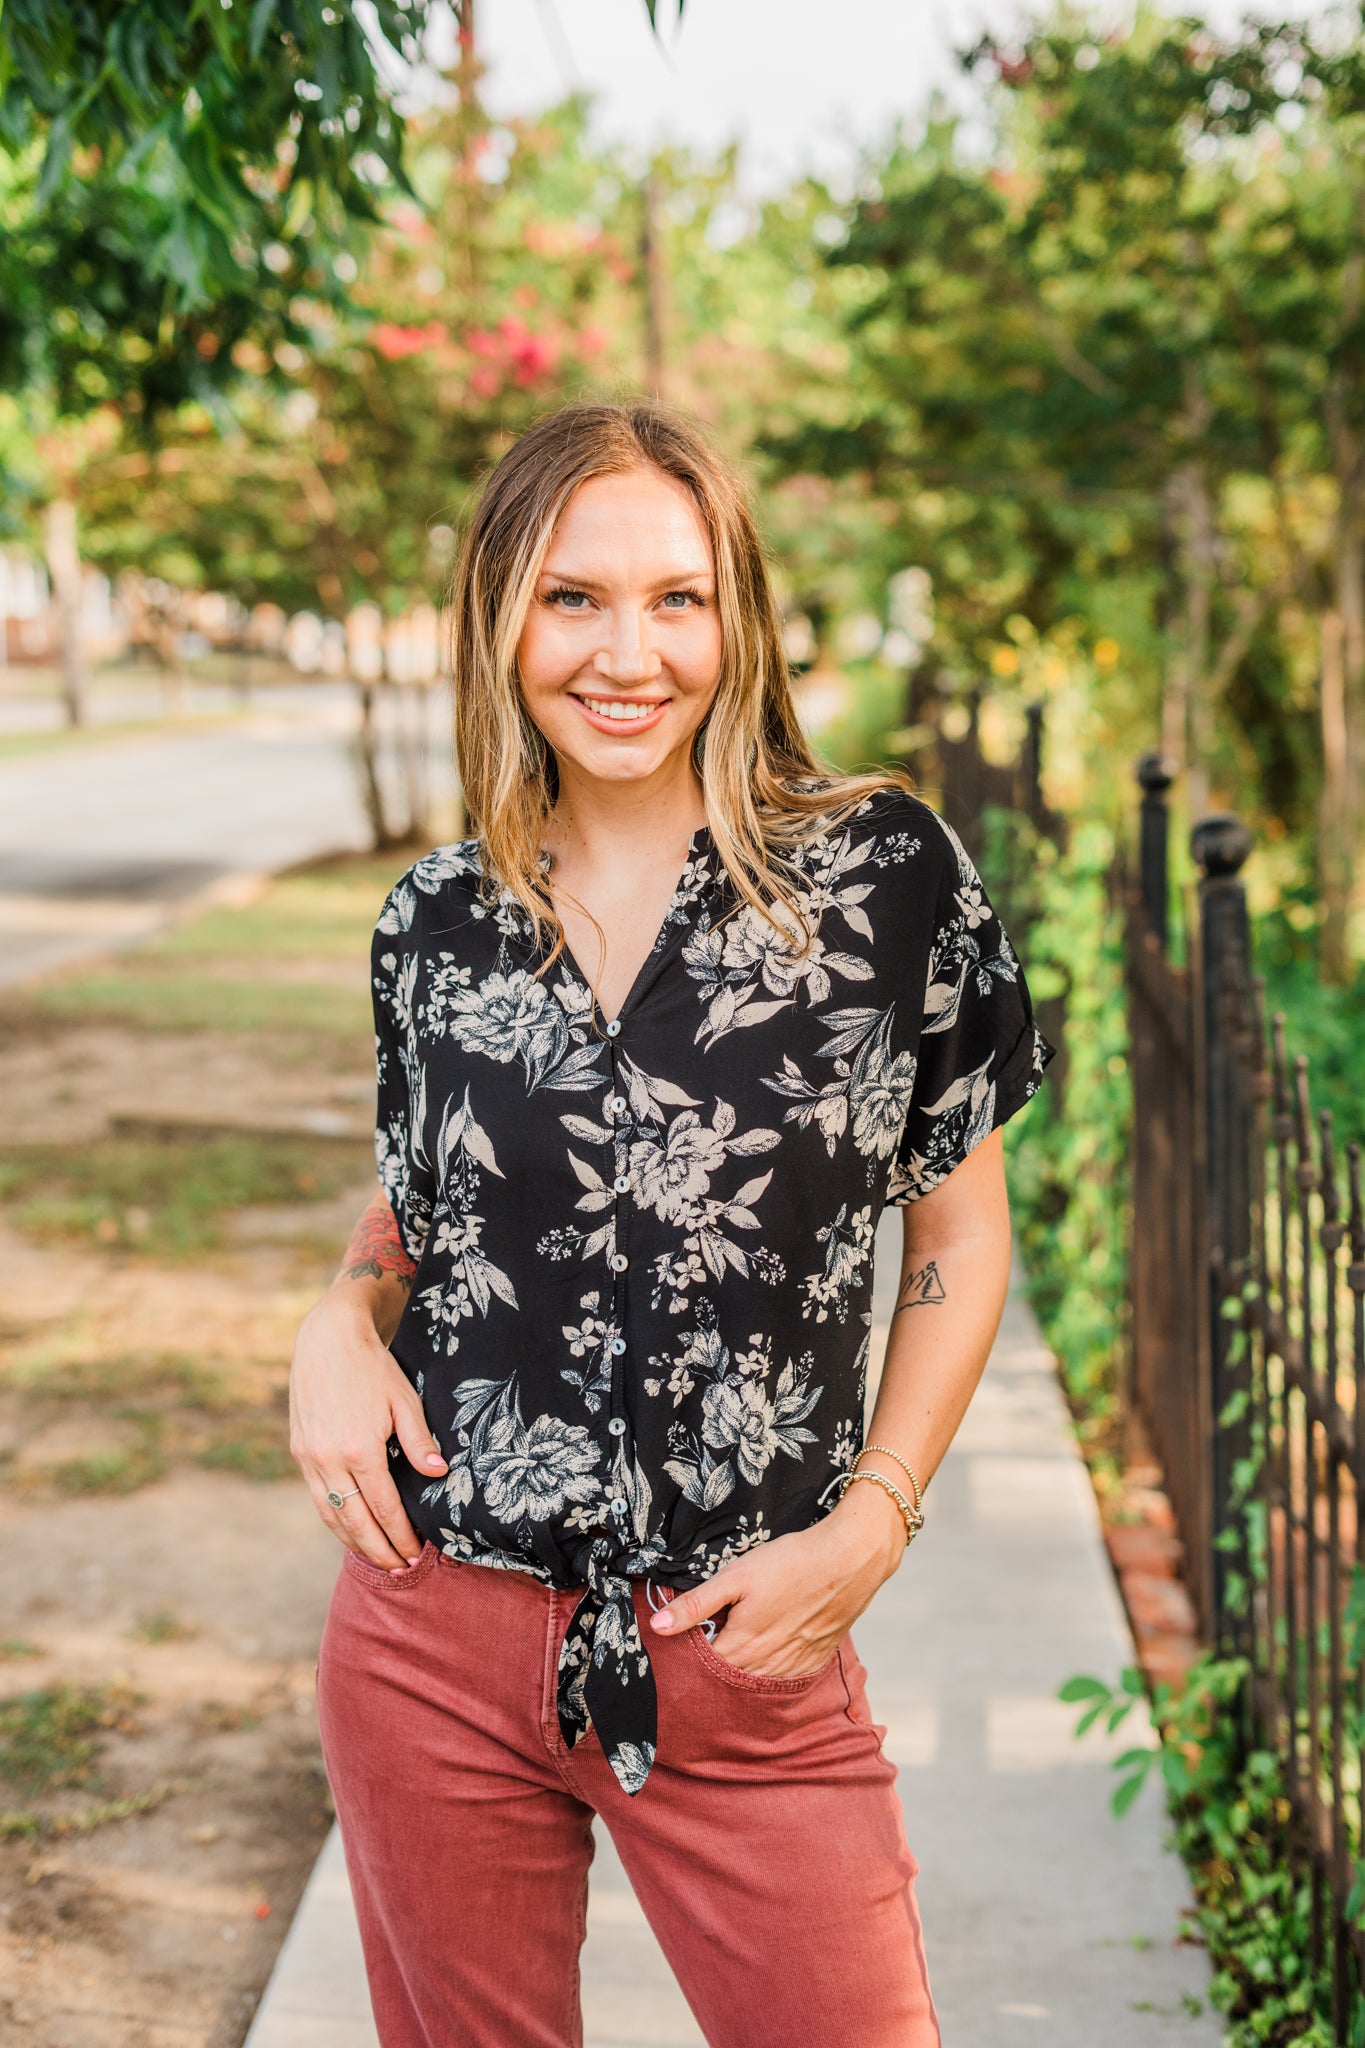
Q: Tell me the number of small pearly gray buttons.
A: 7